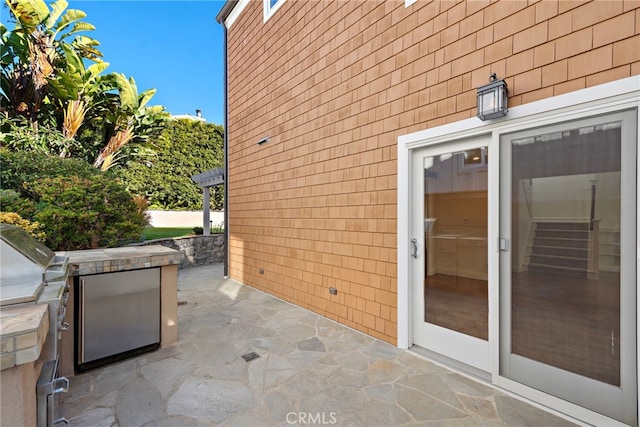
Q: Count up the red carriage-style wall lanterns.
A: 0